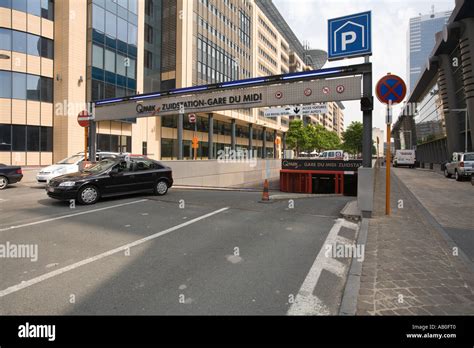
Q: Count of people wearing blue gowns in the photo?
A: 0